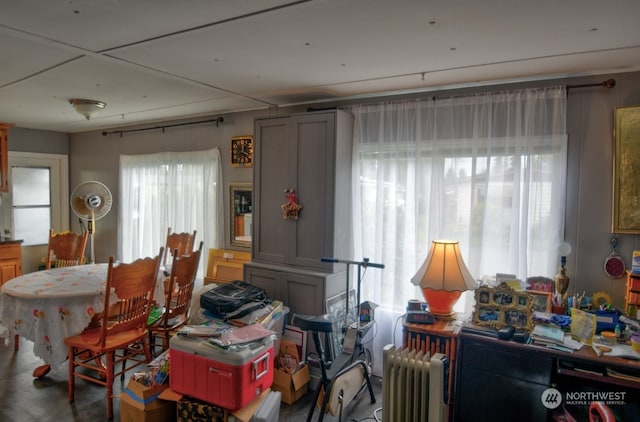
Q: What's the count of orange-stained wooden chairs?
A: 4